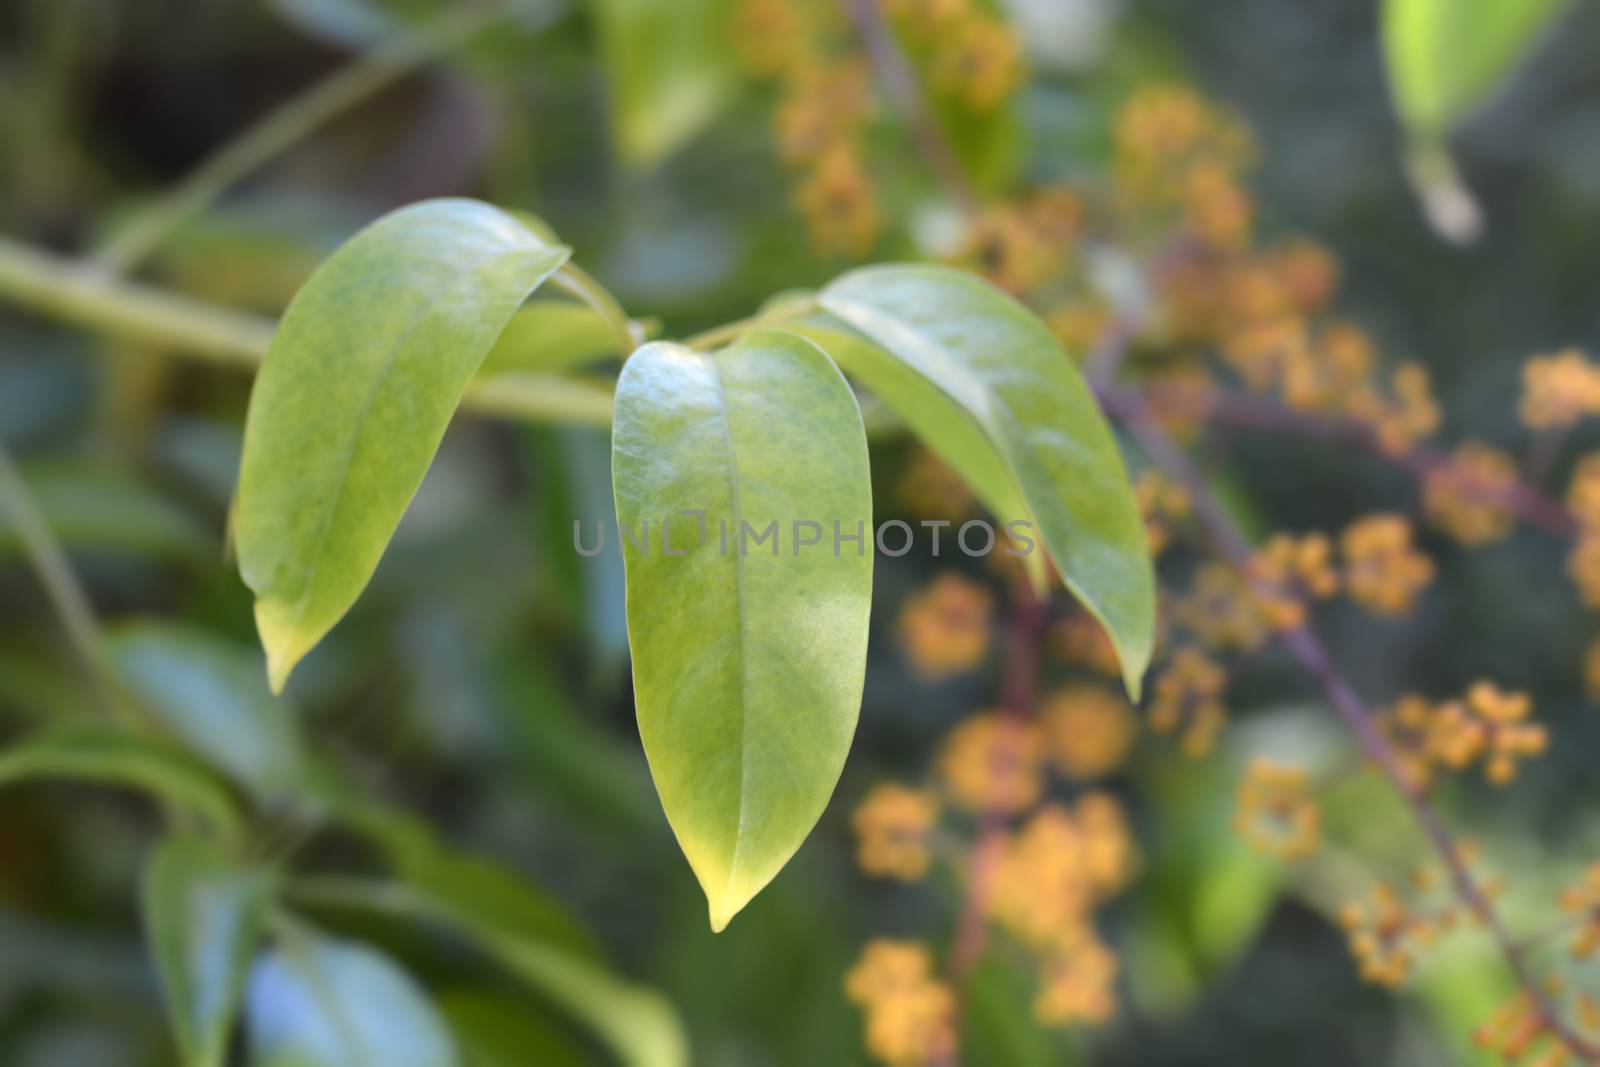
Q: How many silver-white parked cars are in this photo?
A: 0